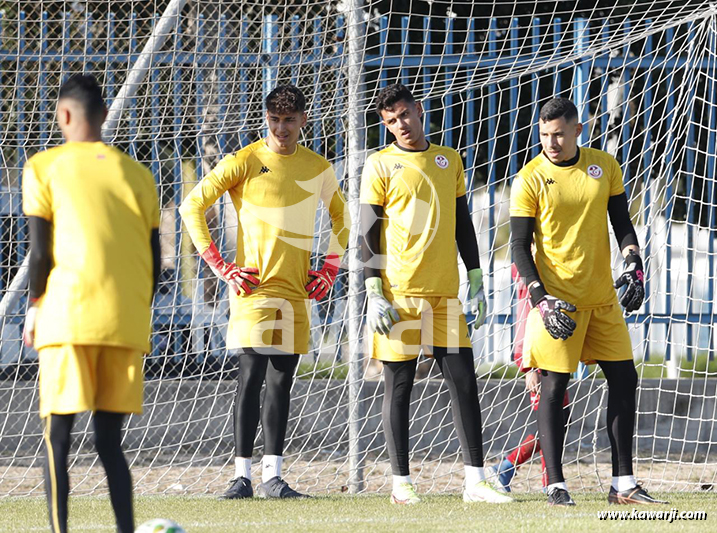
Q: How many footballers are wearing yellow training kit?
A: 4